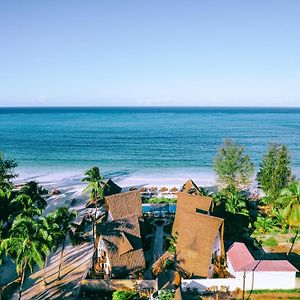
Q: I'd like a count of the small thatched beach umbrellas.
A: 5